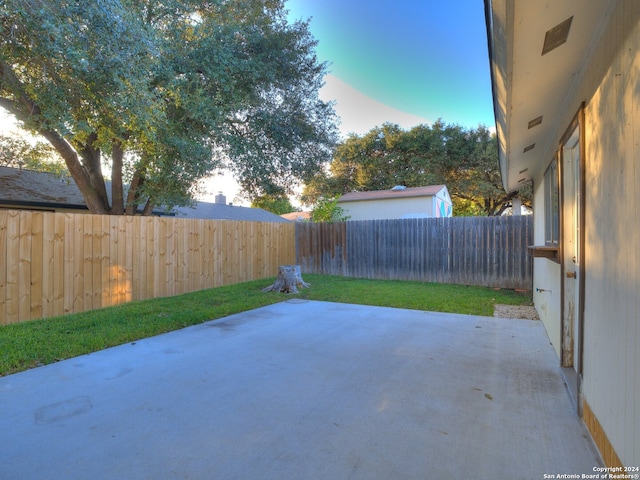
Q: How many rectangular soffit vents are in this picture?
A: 5